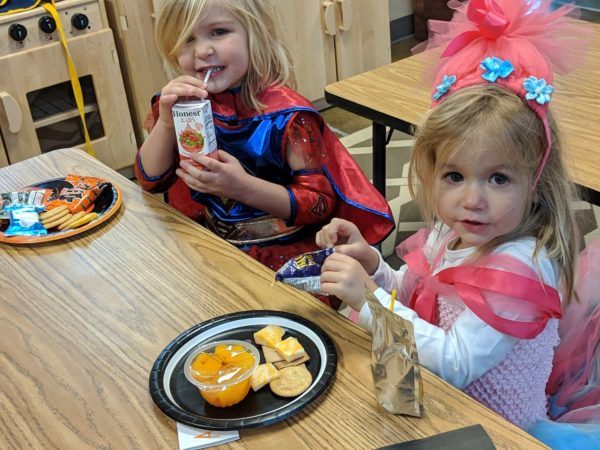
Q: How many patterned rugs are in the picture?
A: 1